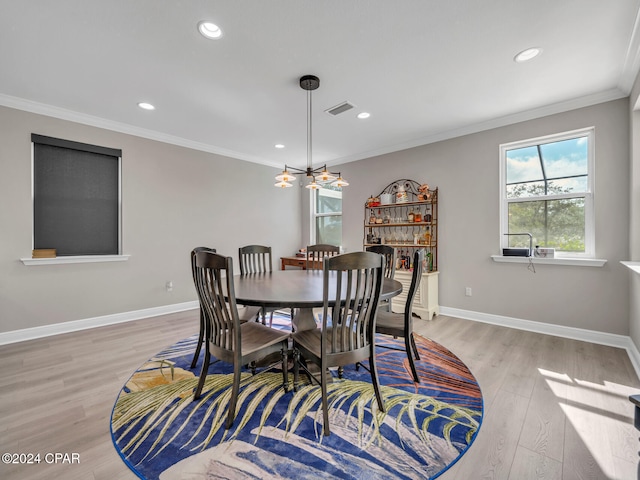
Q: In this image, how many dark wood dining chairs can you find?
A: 7